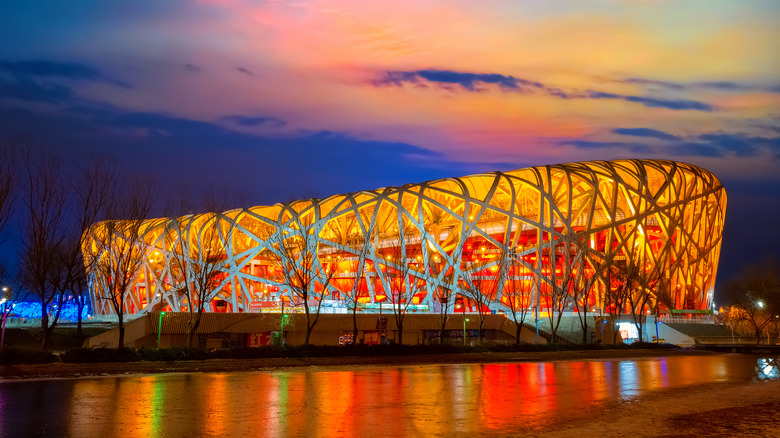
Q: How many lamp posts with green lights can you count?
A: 3